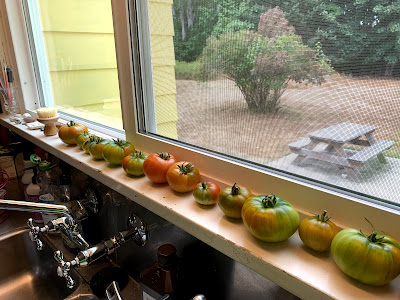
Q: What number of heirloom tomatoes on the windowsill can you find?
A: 13